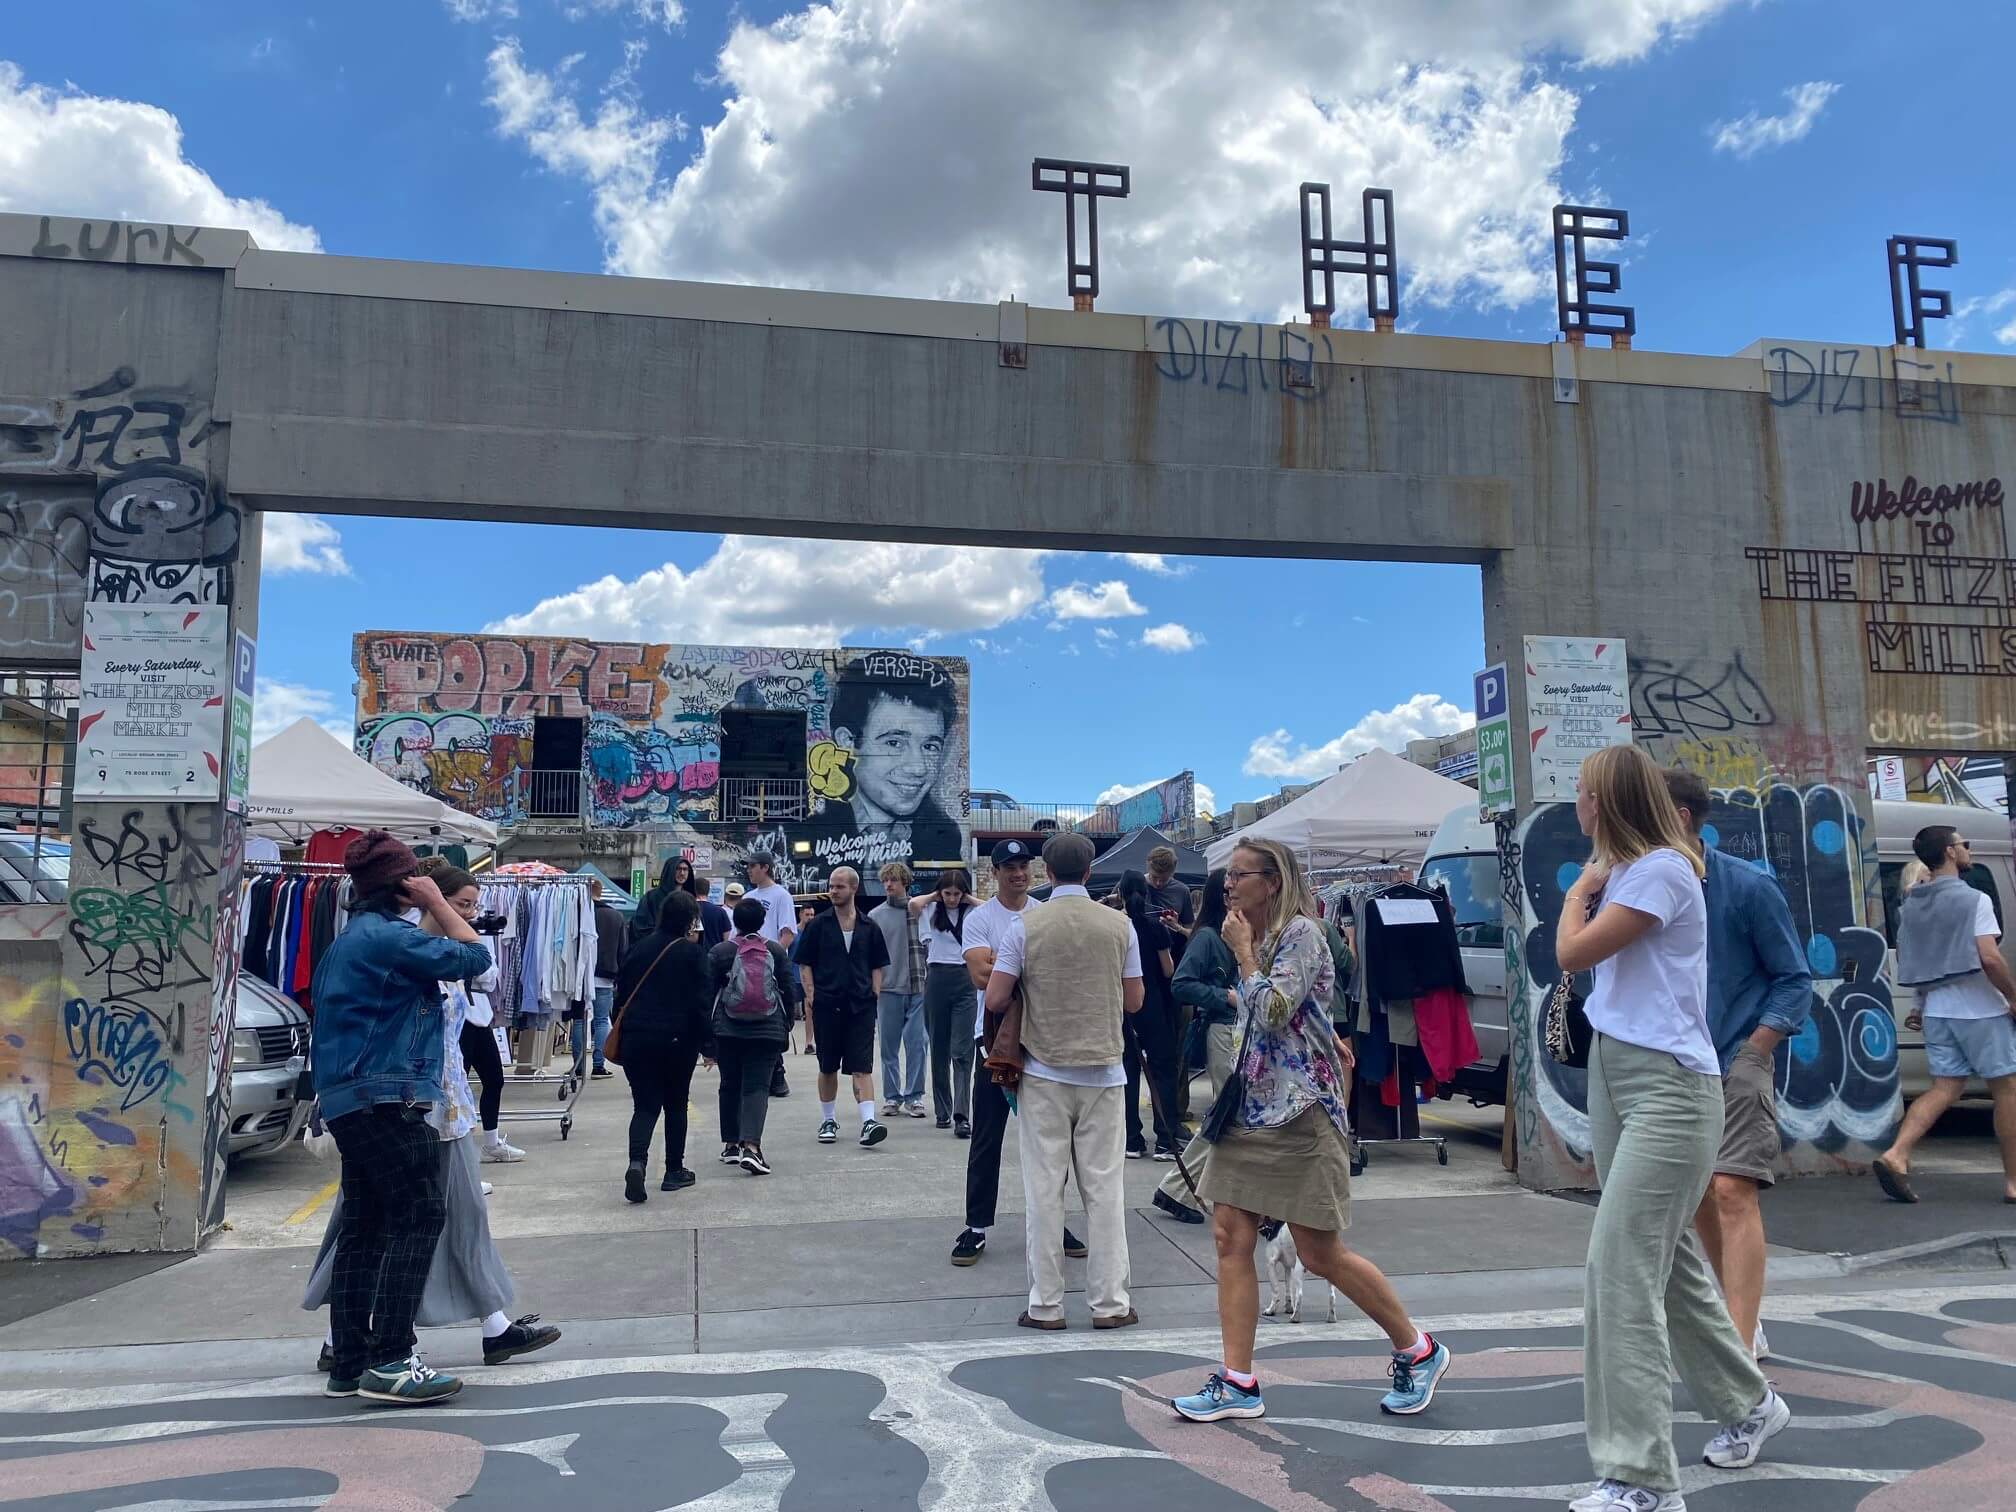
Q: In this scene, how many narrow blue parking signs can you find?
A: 2